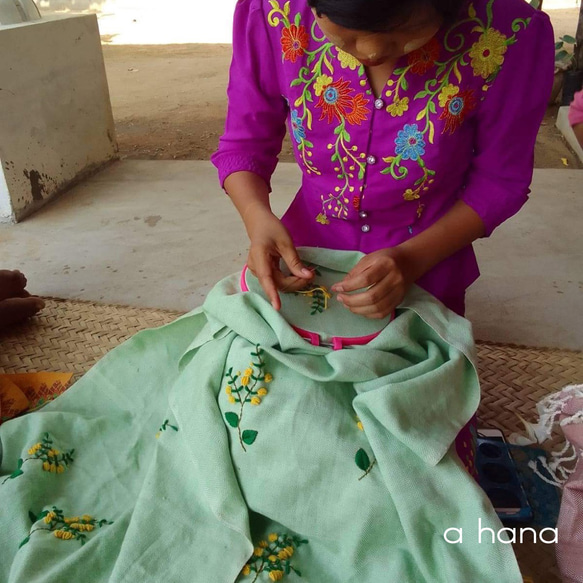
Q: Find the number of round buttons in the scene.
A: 4